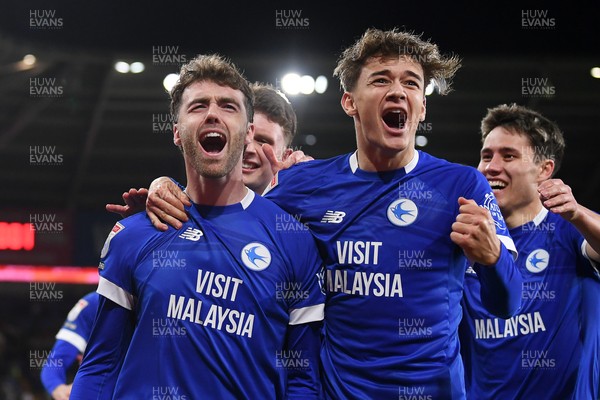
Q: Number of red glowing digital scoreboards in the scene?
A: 1